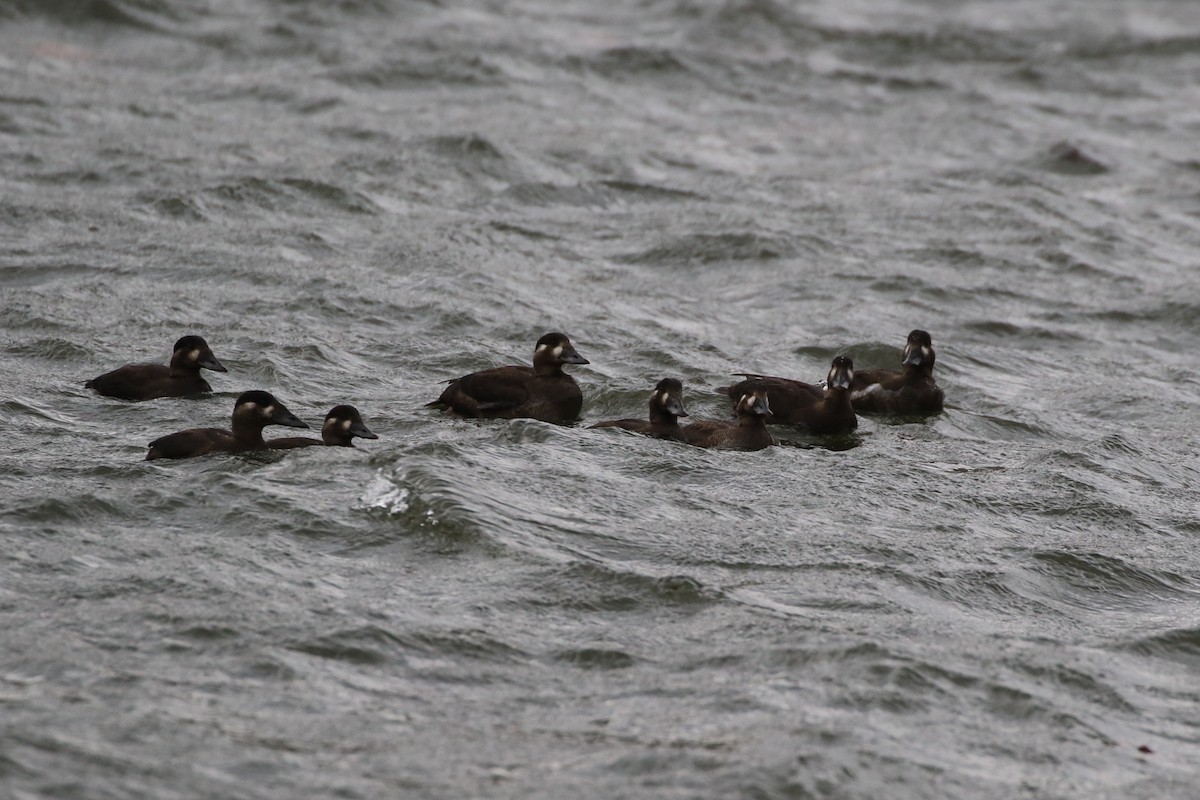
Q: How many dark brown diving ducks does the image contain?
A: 8